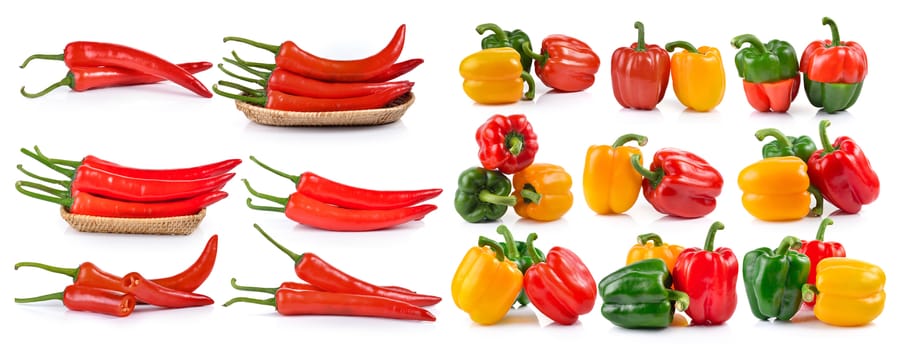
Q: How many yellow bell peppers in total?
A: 8